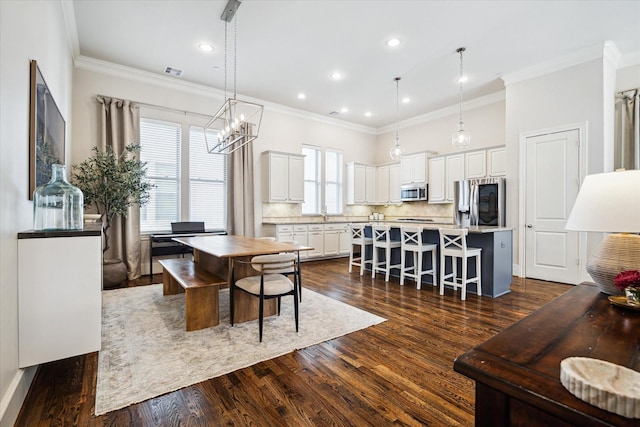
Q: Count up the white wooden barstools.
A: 4